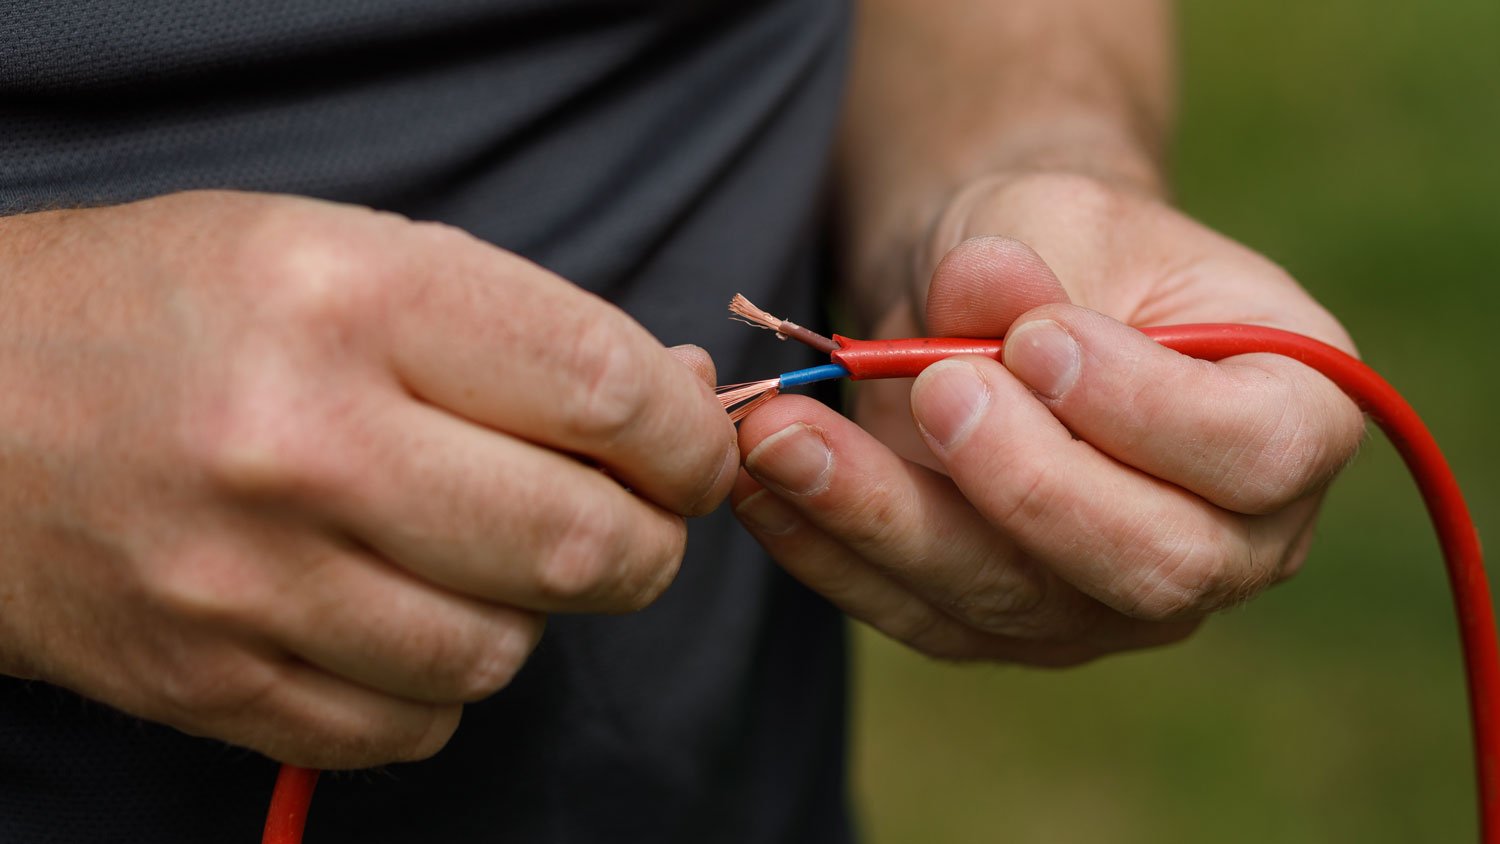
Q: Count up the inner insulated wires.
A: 2